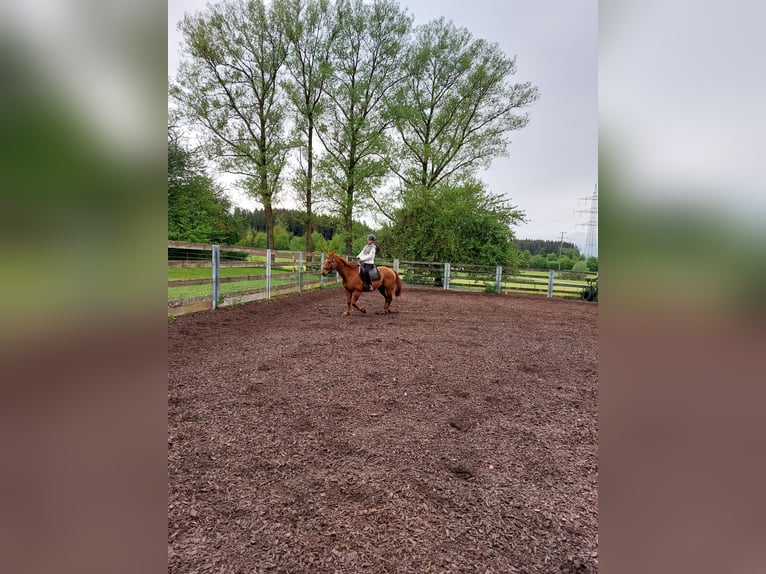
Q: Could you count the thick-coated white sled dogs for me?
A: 0